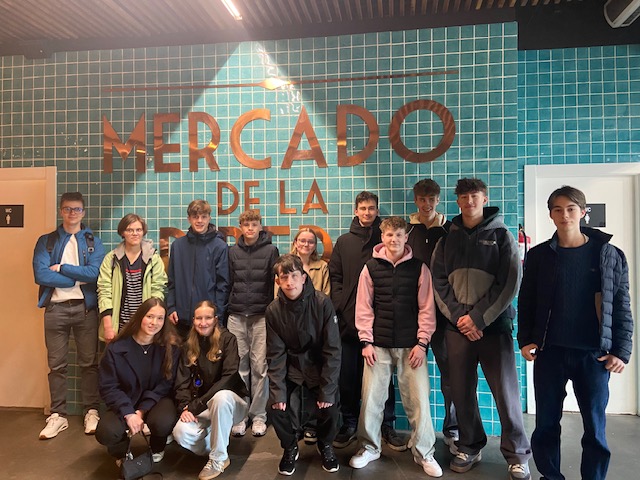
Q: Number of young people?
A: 13